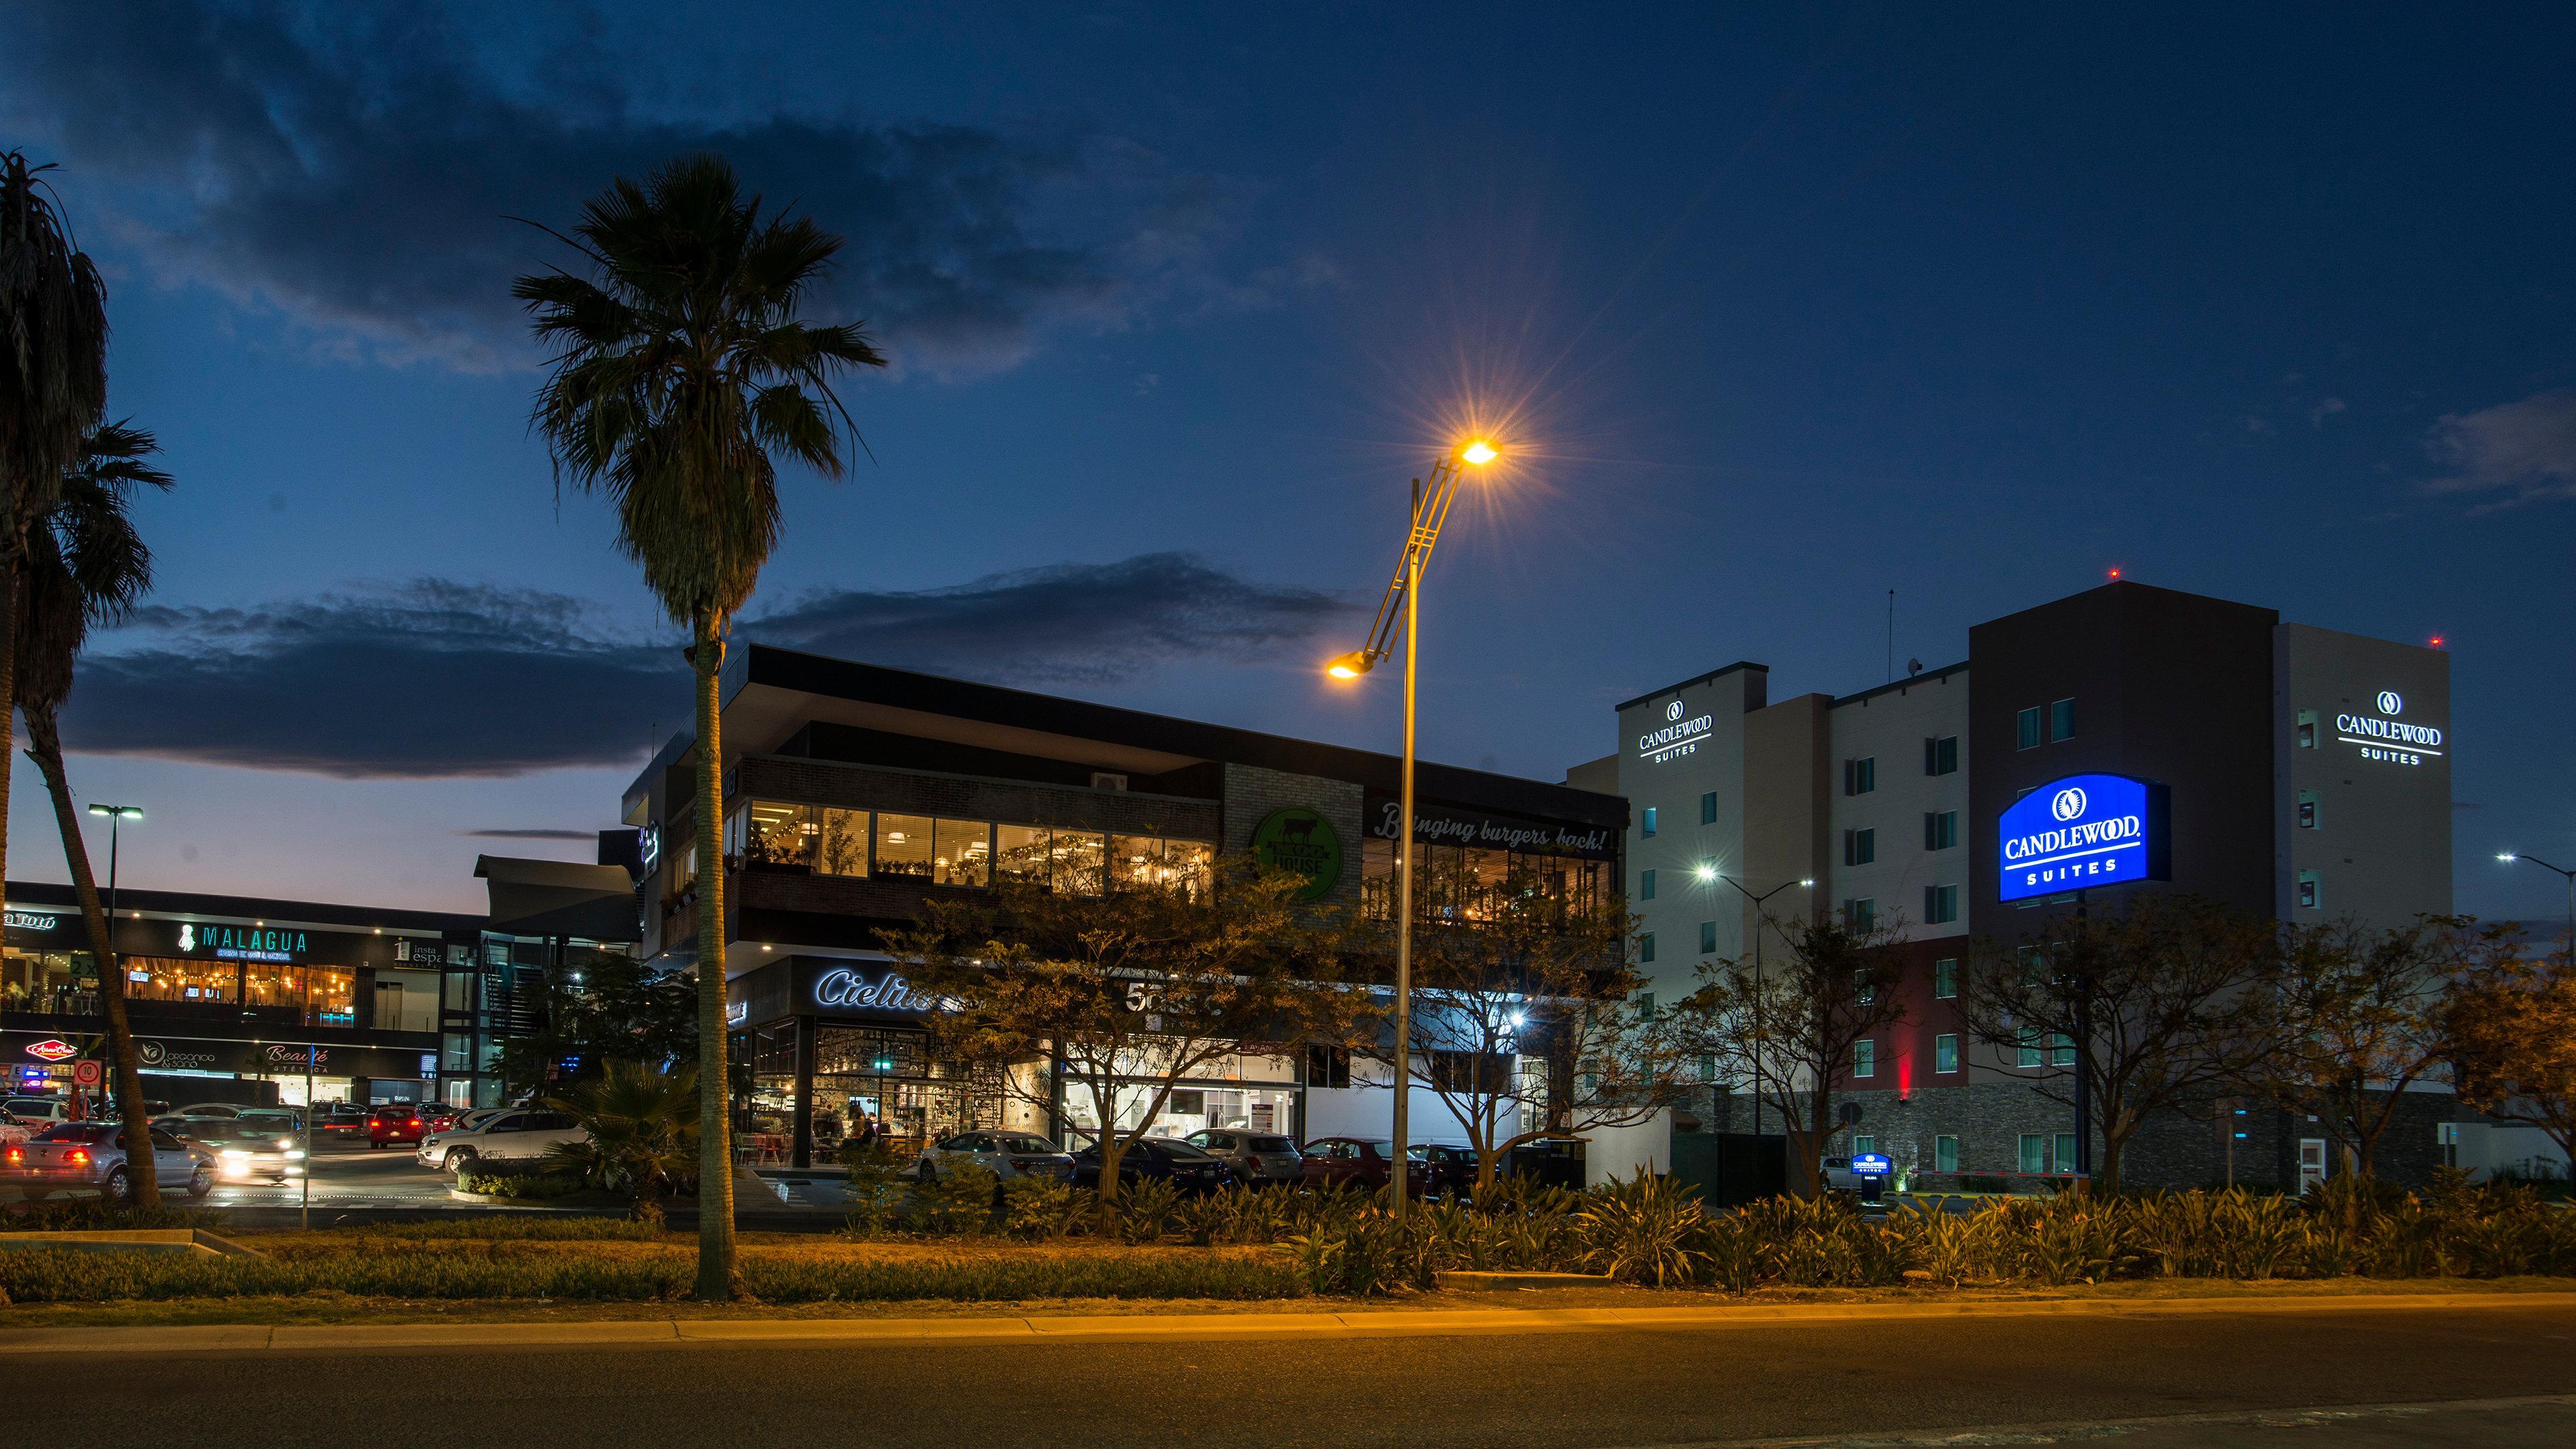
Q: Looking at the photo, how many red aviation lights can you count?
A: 2